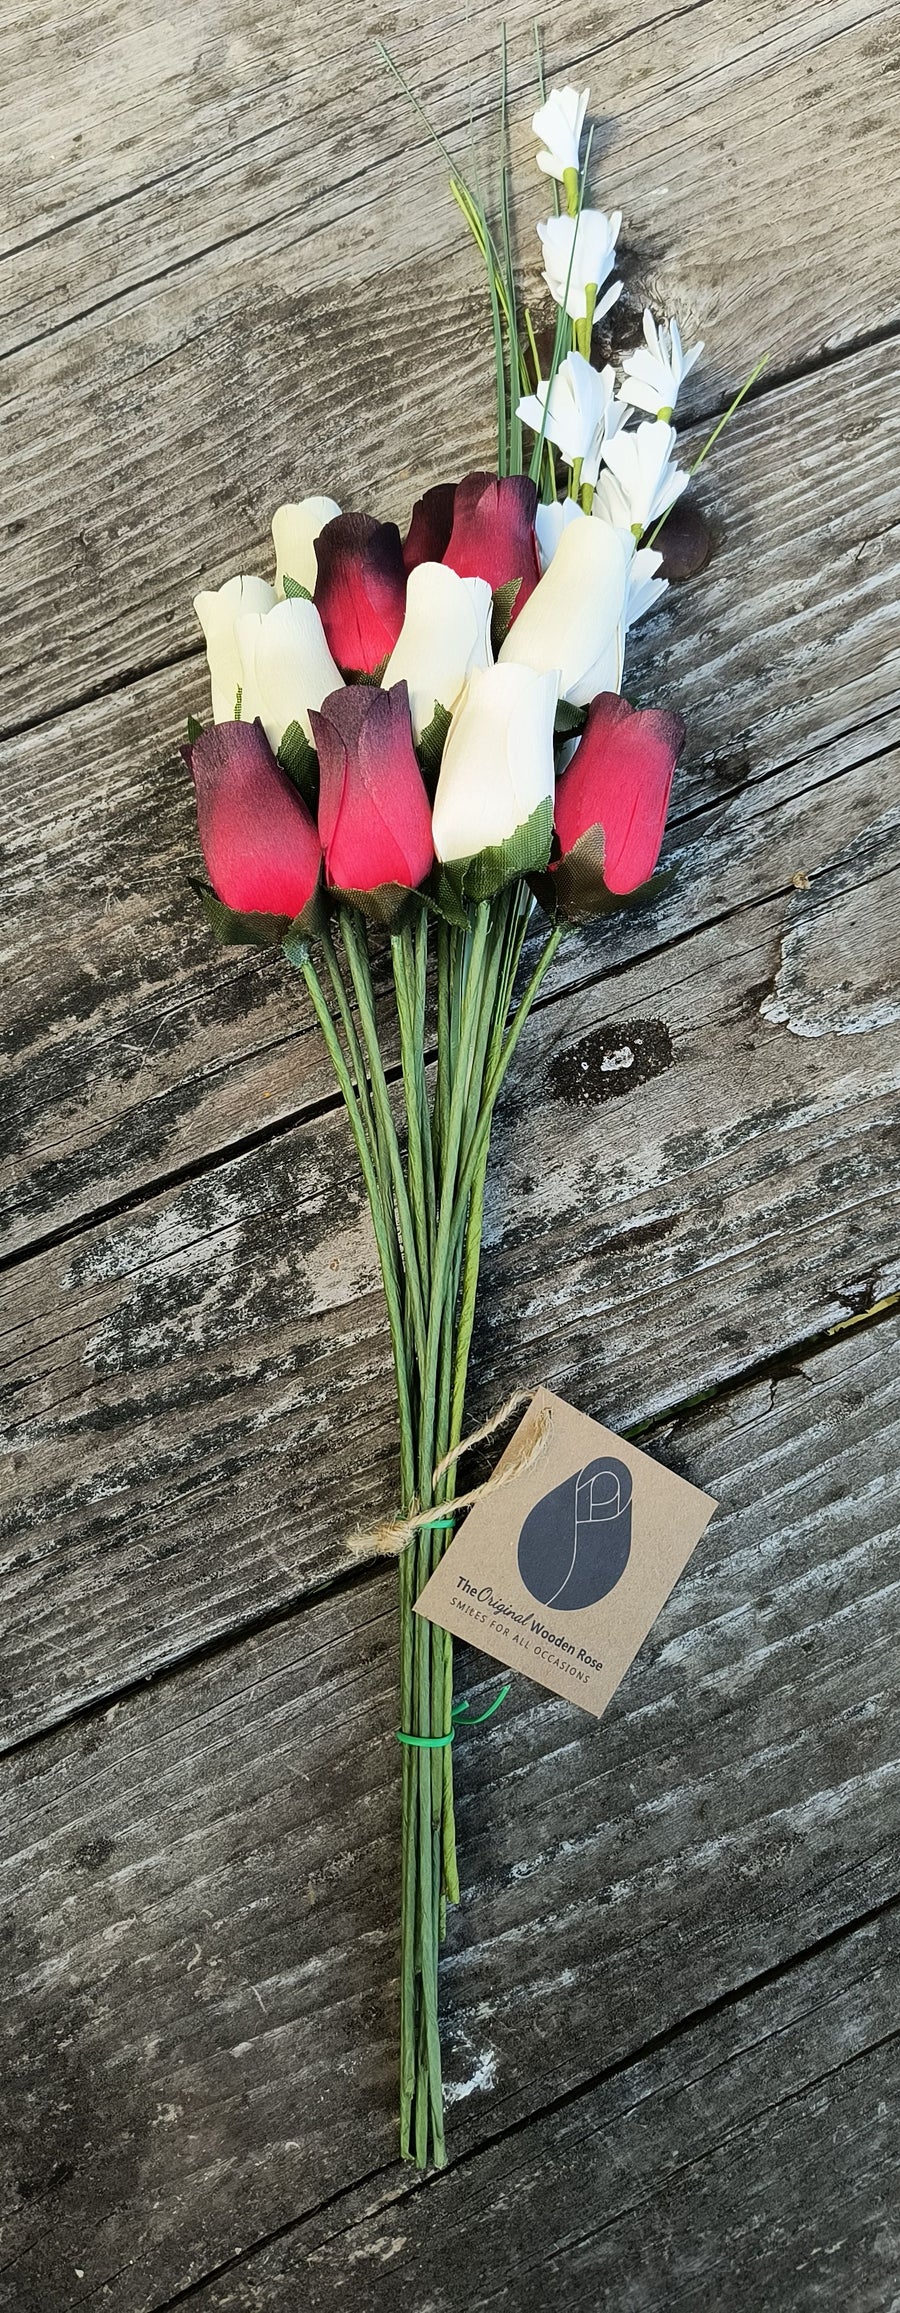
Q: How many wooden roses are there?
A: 12